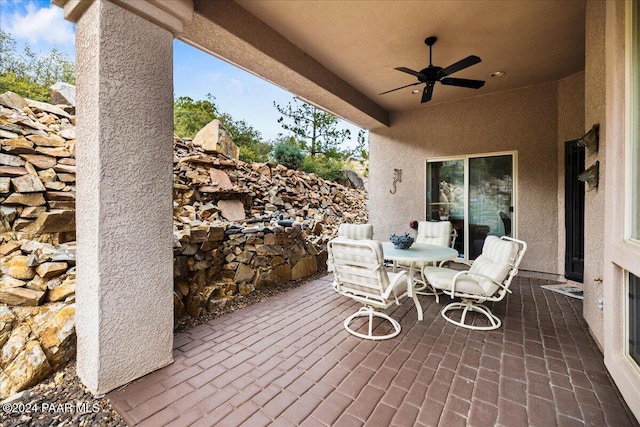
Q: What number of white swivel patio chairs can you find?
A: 4